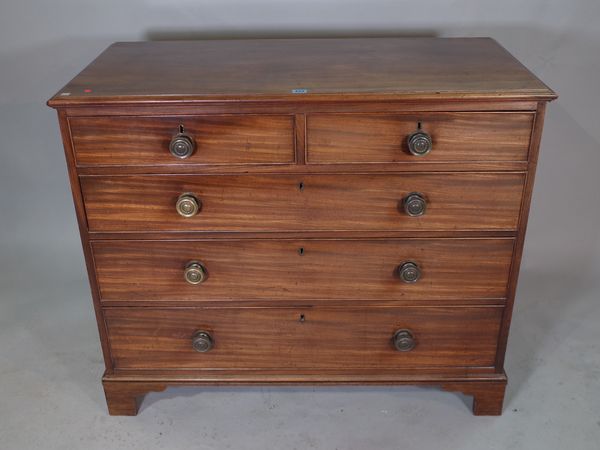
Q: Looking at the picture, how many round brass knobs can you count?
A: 8